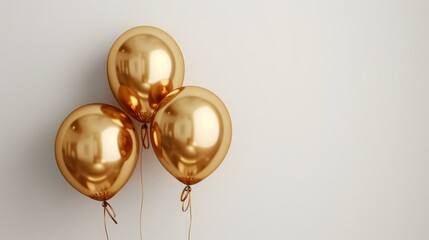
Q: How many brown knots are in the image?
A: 3